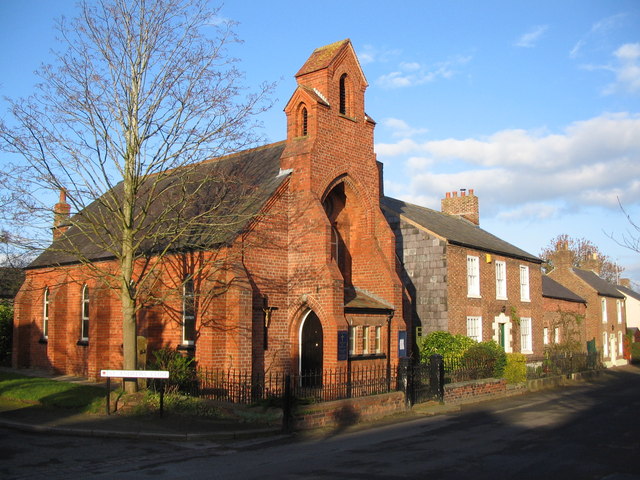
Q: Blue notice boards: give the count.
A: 2